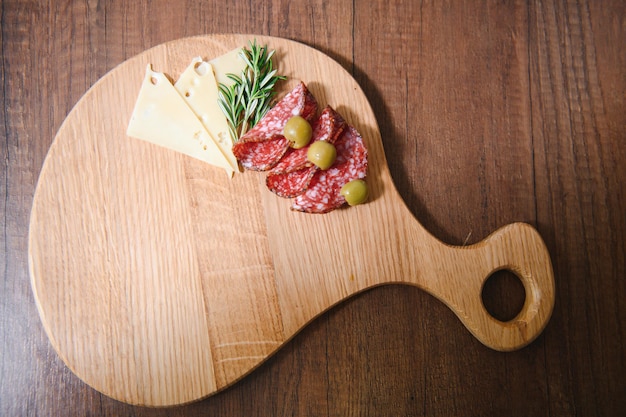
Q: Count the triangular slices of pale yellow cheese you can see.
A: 3